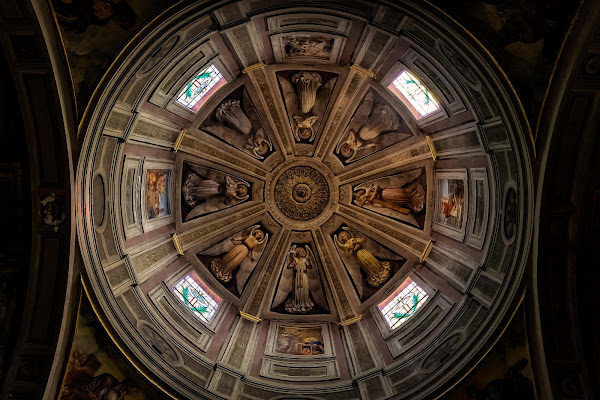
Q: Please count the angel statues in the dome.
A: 8